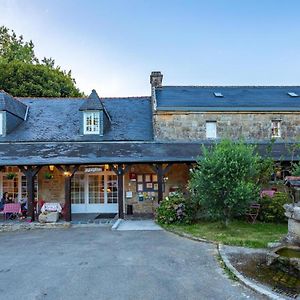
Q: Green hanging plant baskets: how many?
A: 2